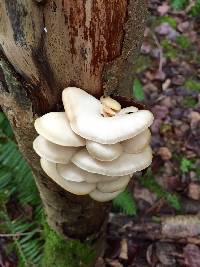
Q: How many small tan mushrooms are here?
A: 2